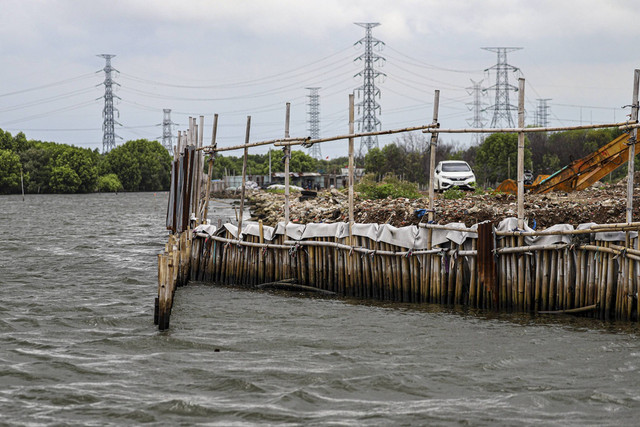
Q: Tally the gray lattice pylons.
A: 7